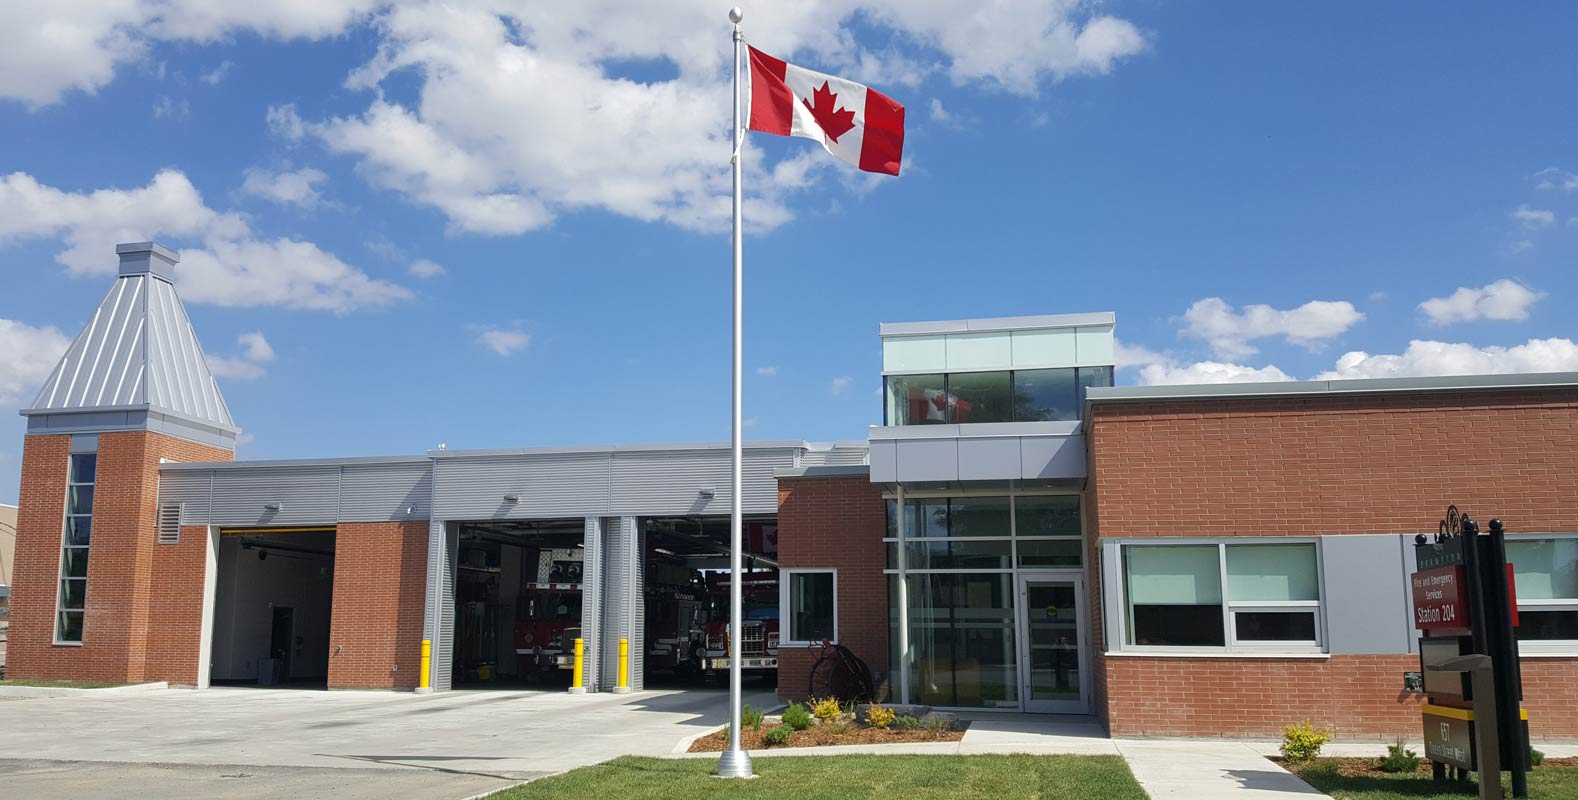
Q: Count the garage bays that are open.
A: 3